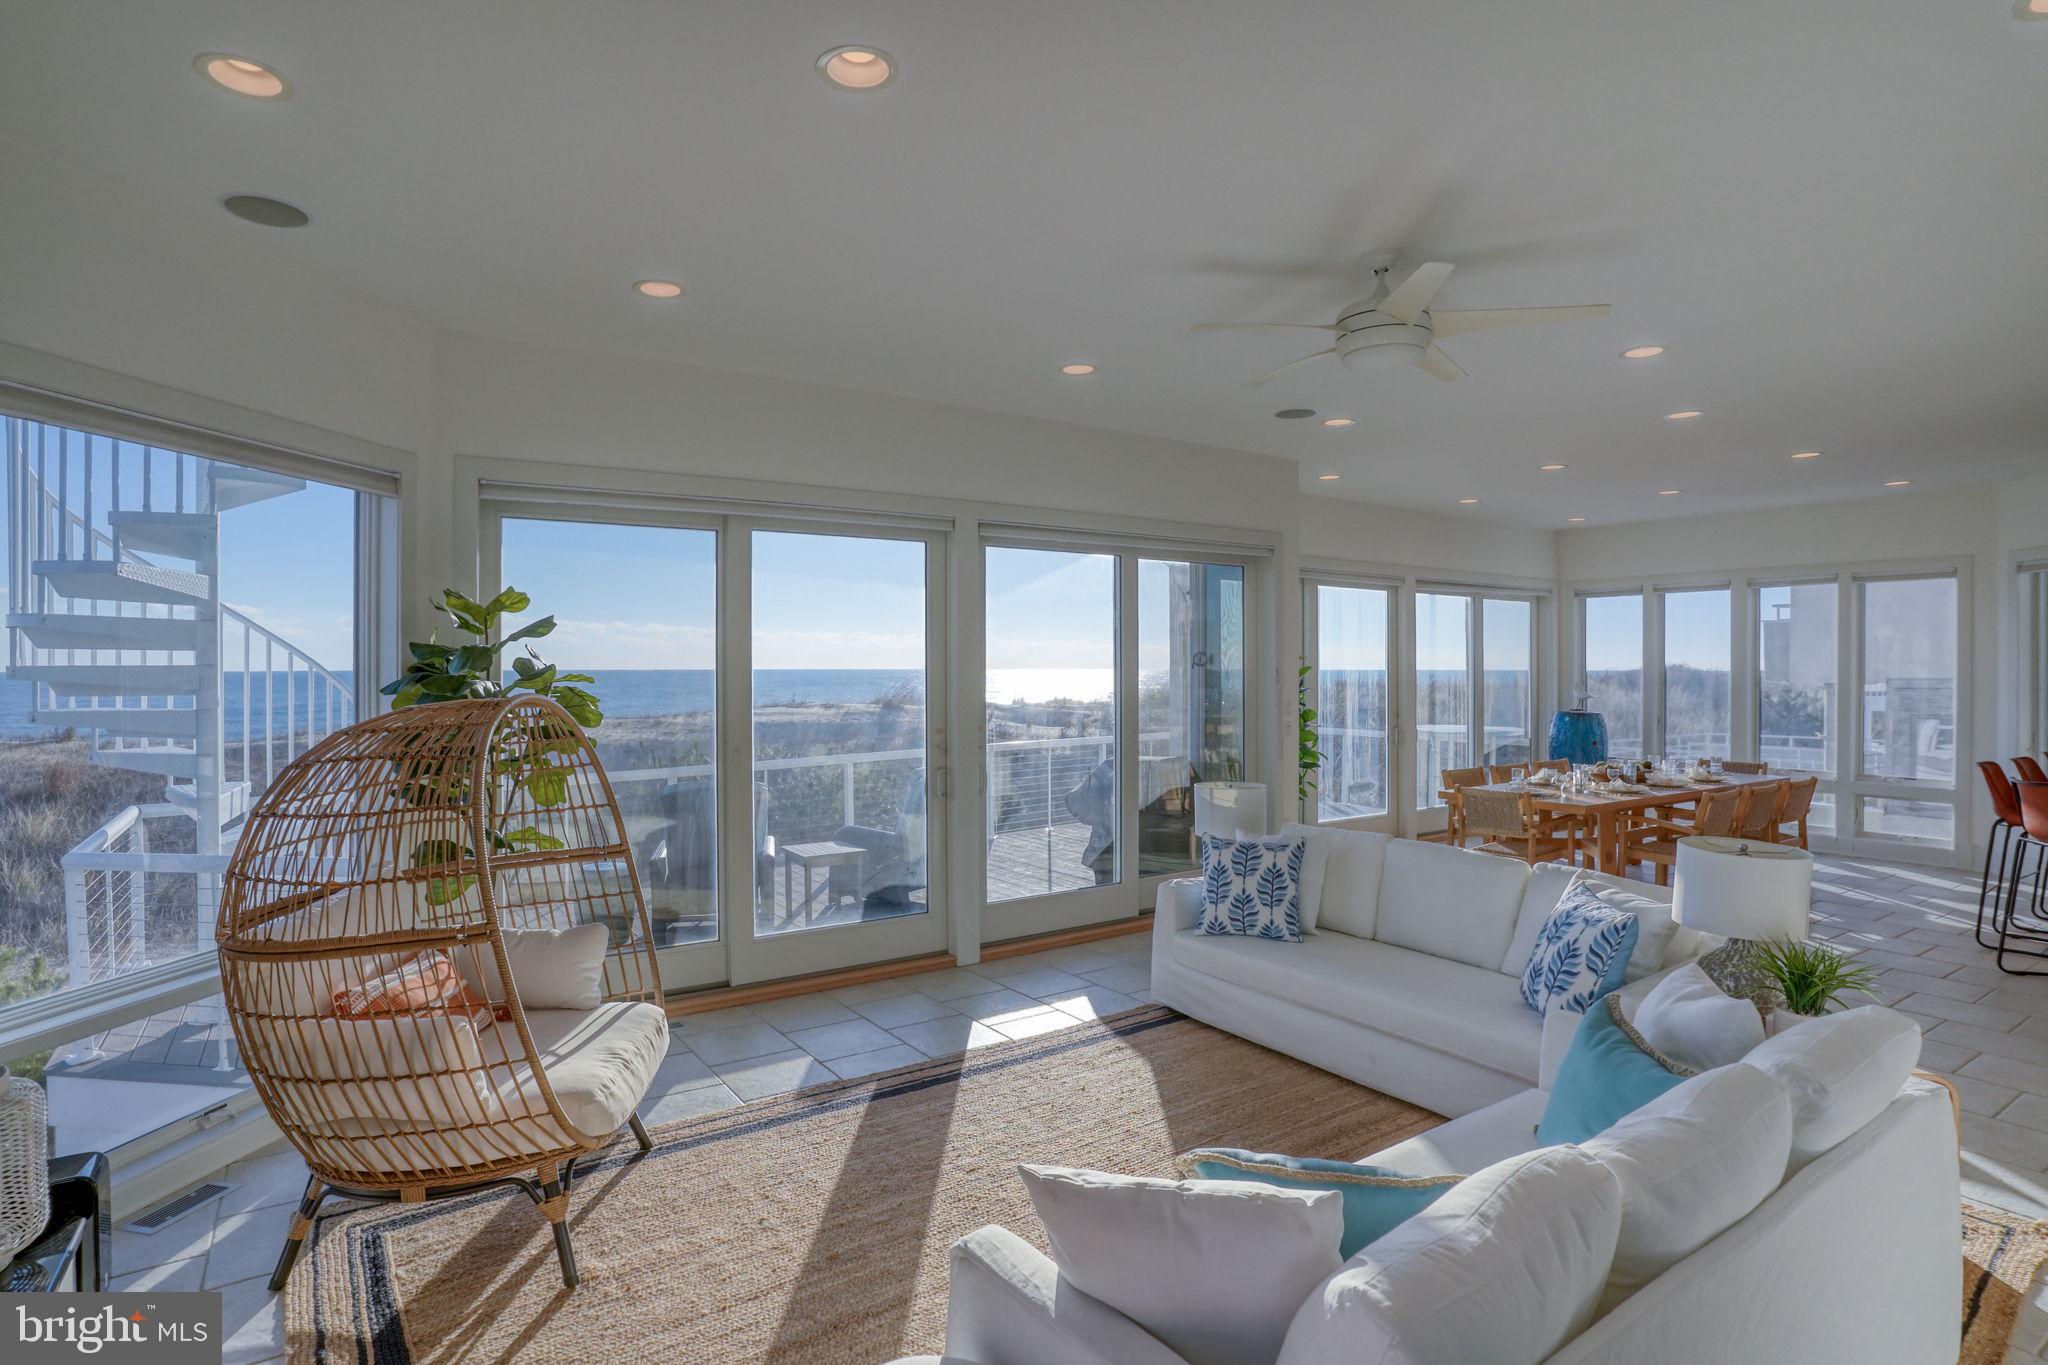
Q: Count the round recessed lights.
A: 15